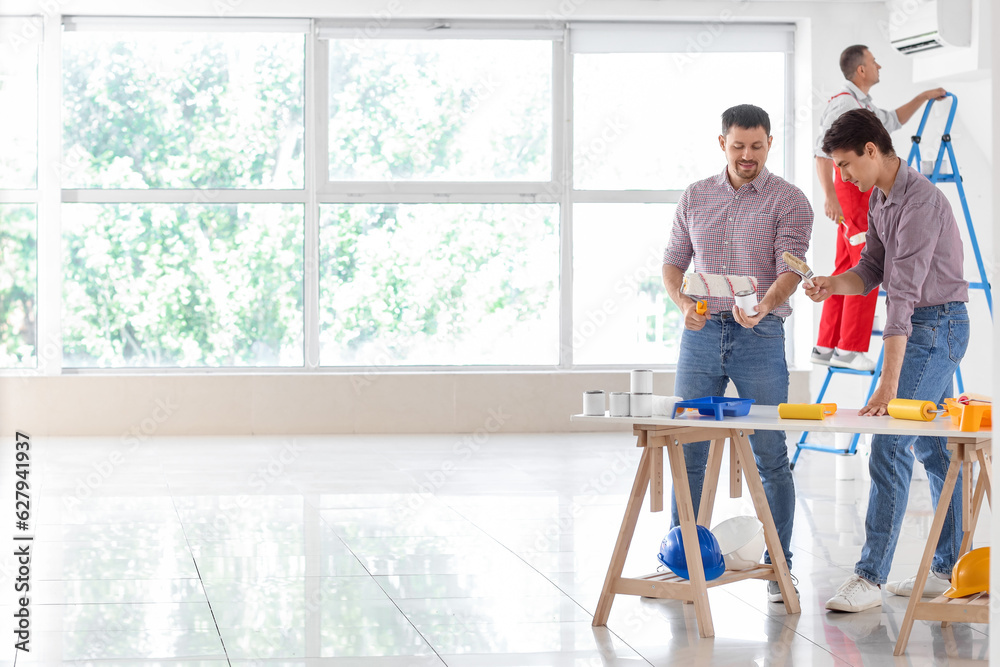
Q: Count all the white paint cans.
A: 5